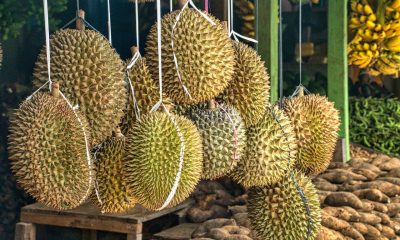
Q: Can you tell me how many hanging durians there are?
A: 11